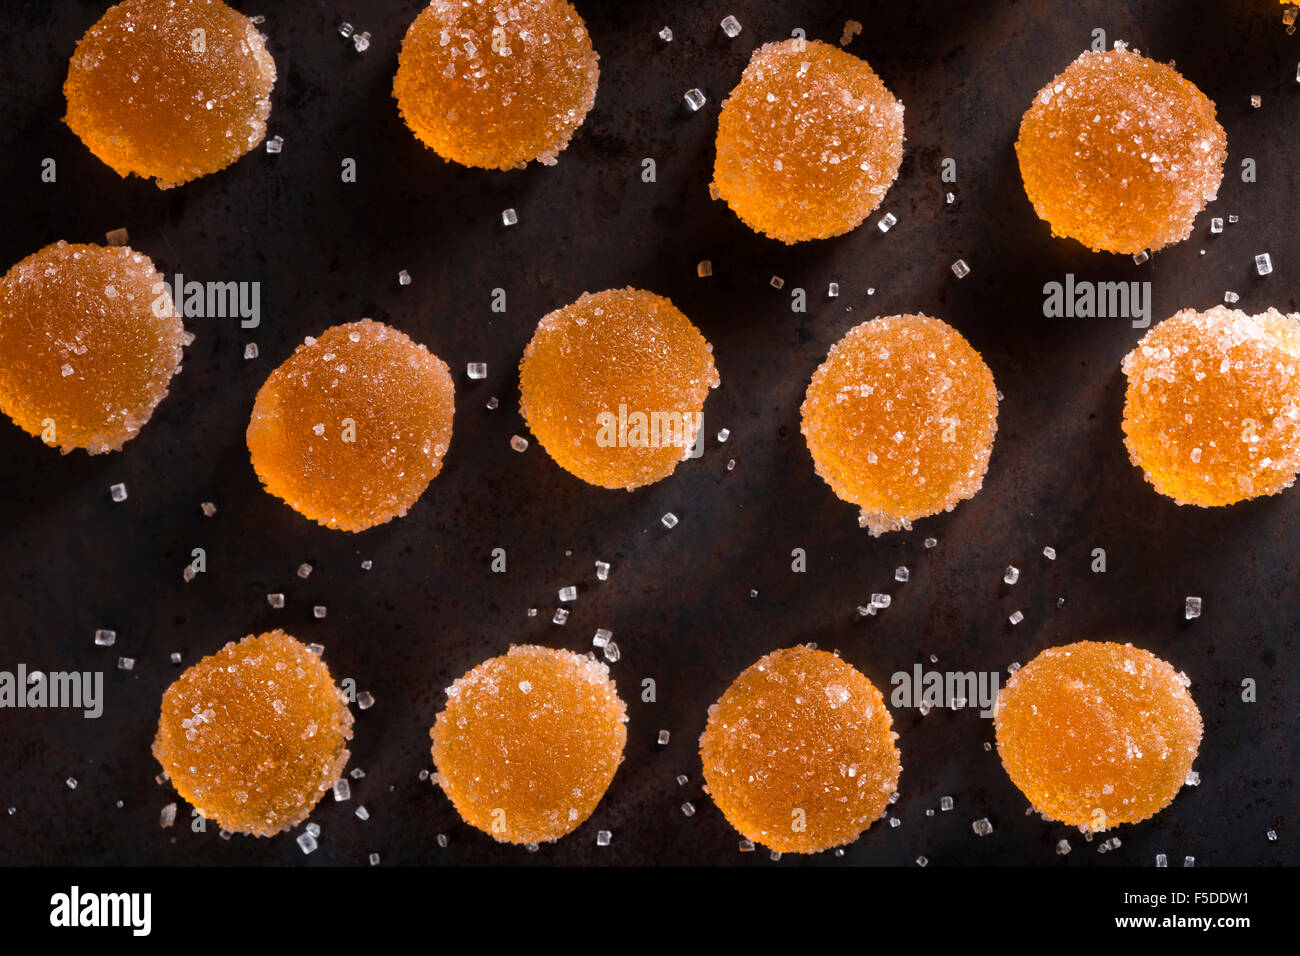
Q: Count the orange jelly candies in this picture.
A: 13